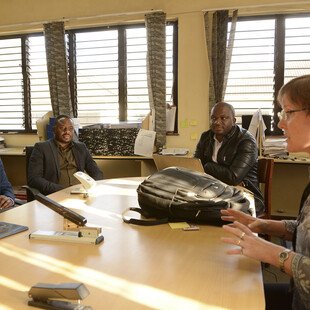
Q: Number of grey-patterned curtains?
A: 3